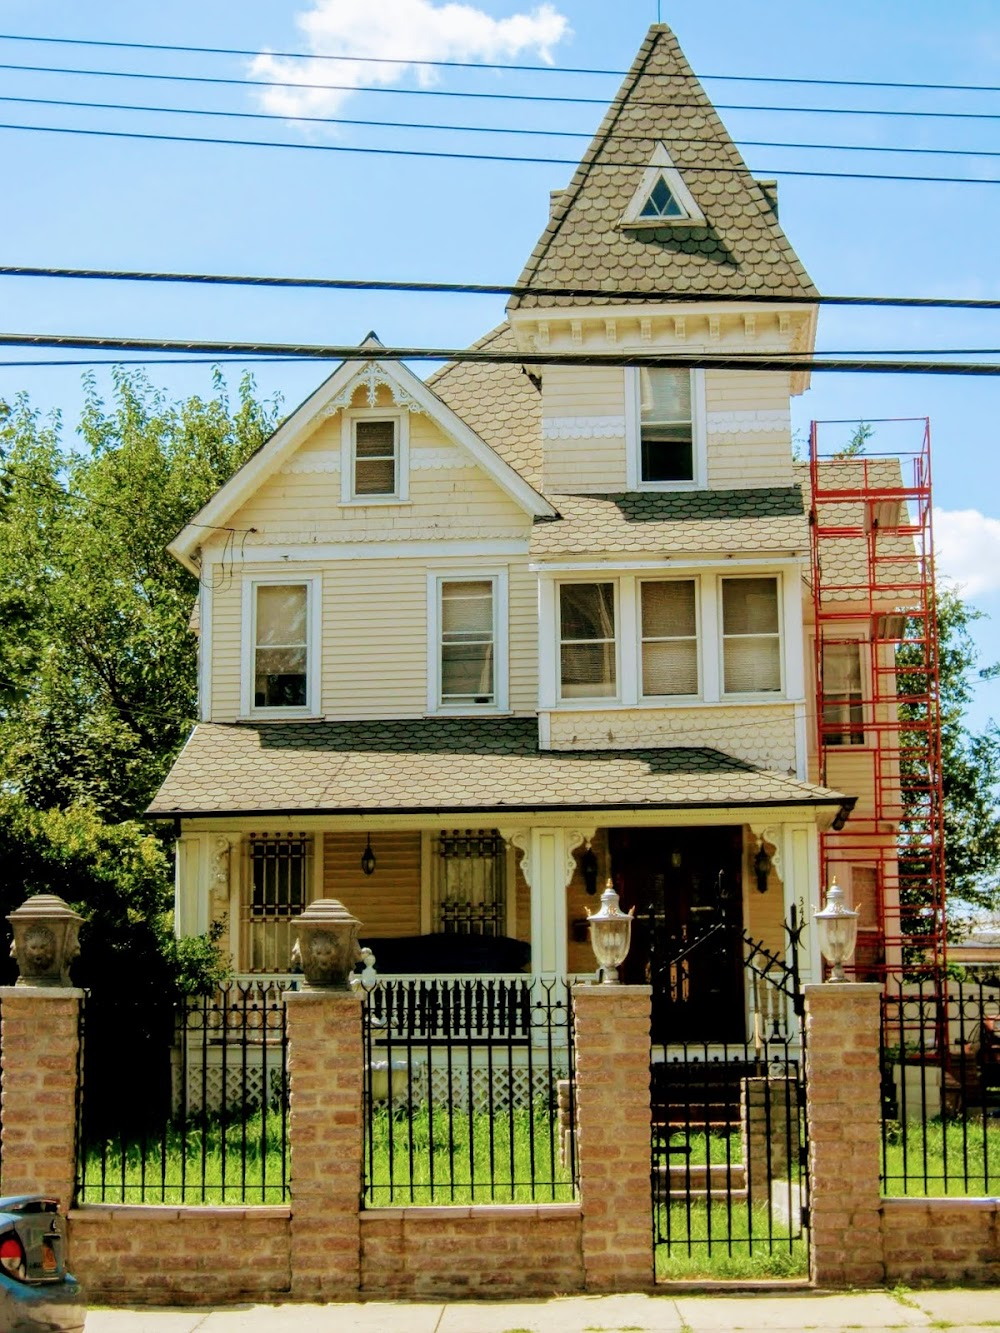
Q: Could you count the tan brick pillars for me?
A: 4